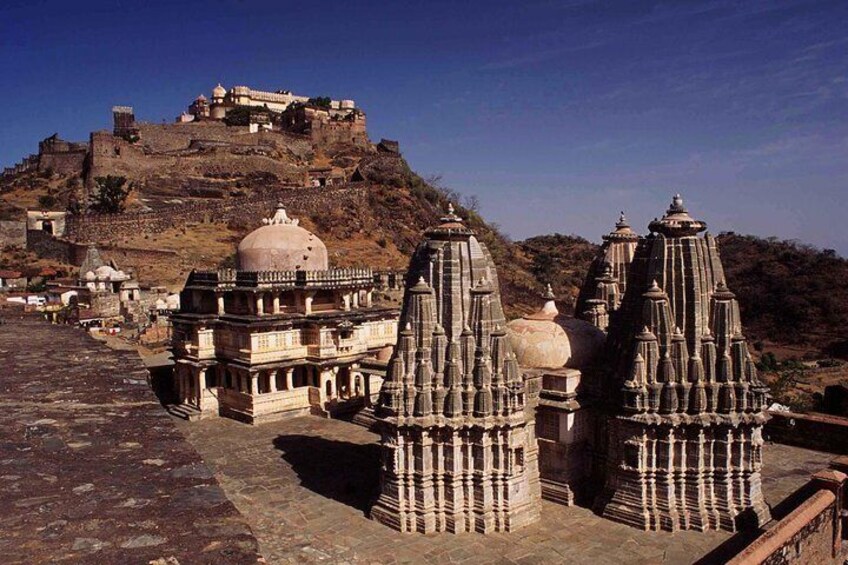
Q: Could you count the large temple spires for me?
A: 3